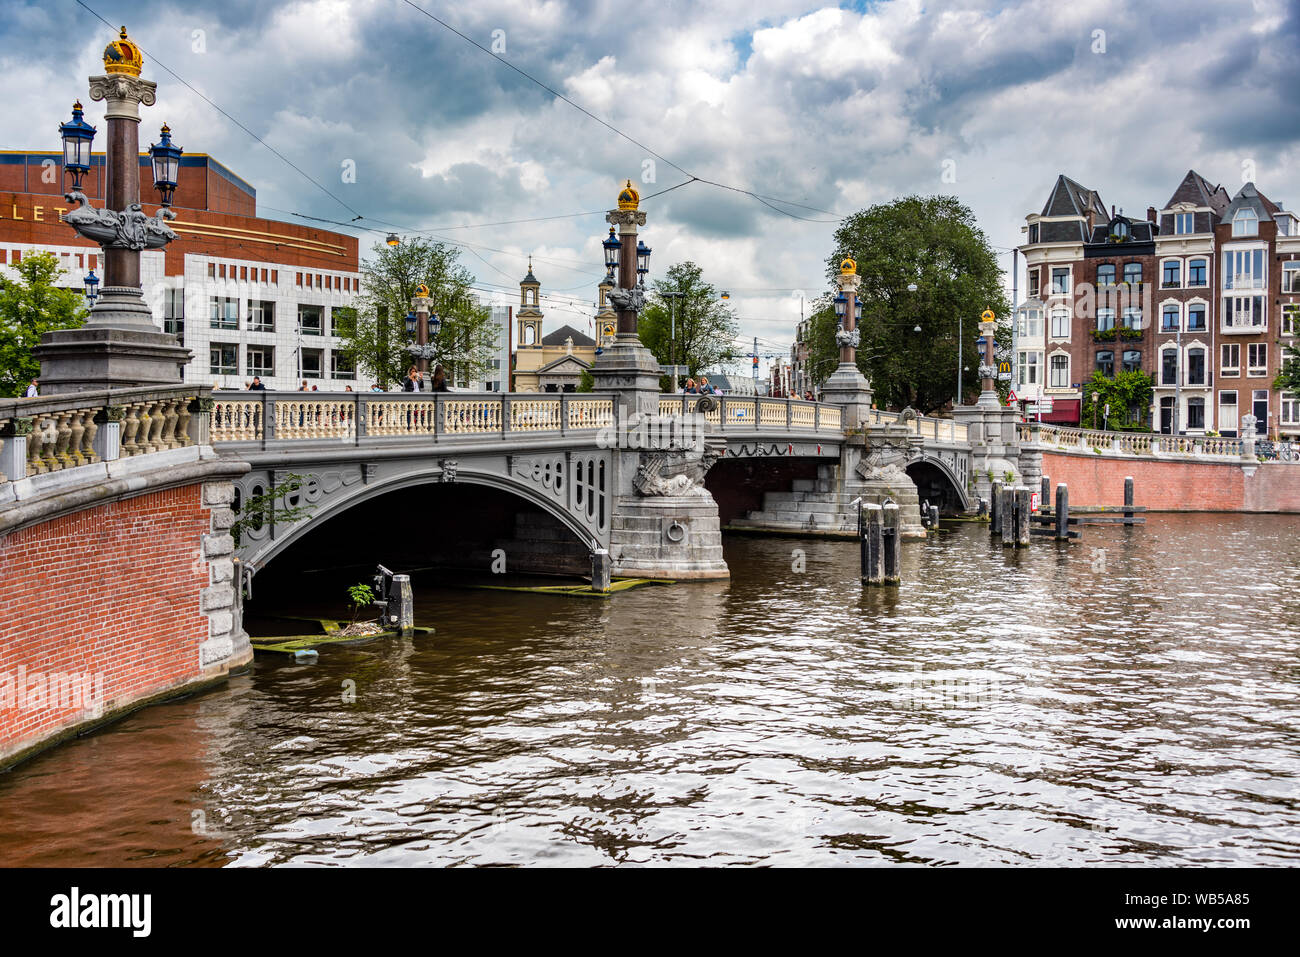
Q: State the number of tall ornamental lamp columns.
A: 5